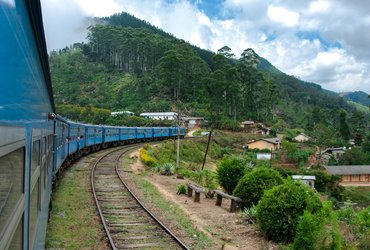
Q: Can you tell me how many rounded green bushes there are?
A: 3